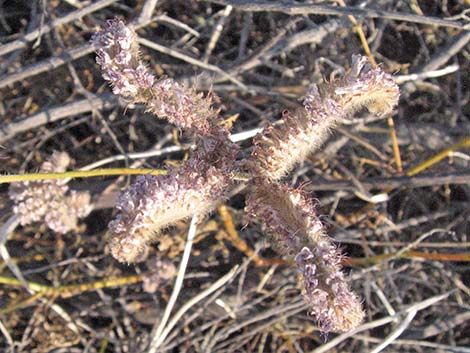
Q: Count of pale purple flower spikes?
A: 4